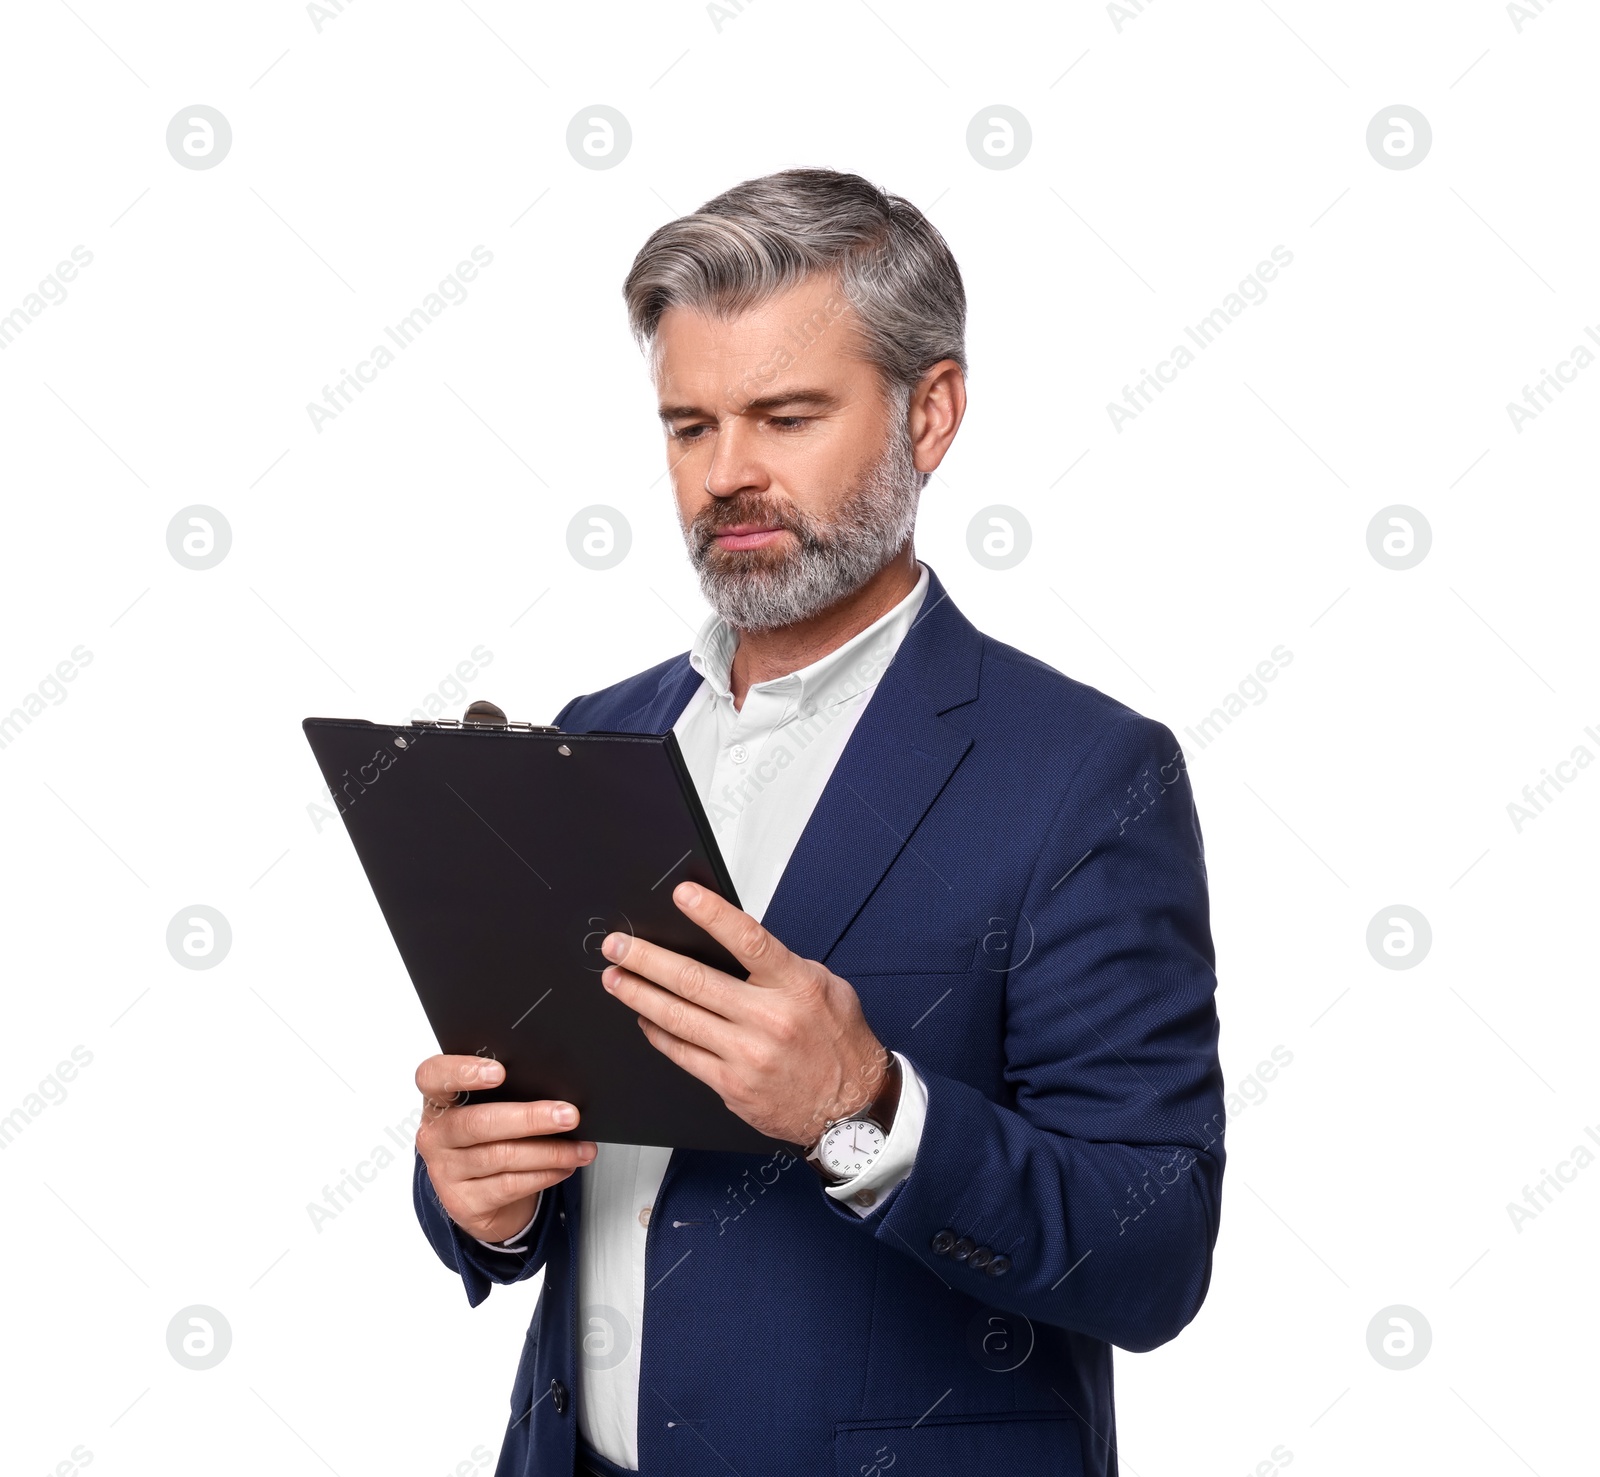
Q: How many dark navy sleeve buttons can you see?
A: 4